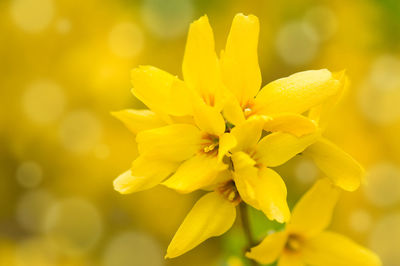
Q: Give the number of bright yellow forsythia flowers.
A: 6